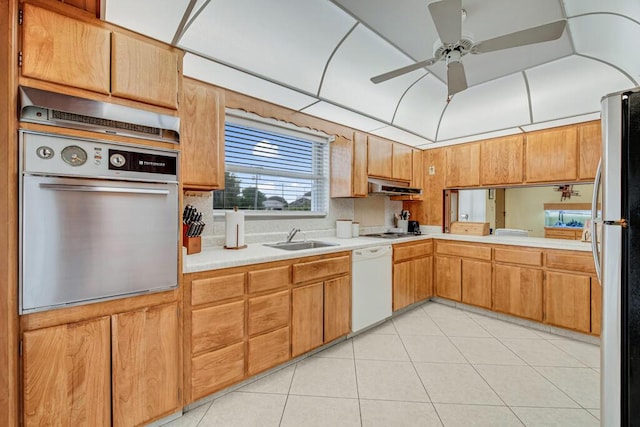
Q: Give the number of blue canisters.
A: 0